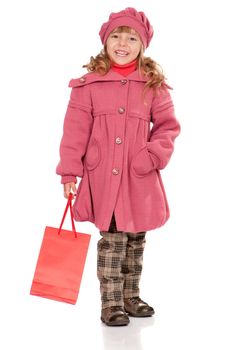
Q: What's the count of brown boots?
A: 2